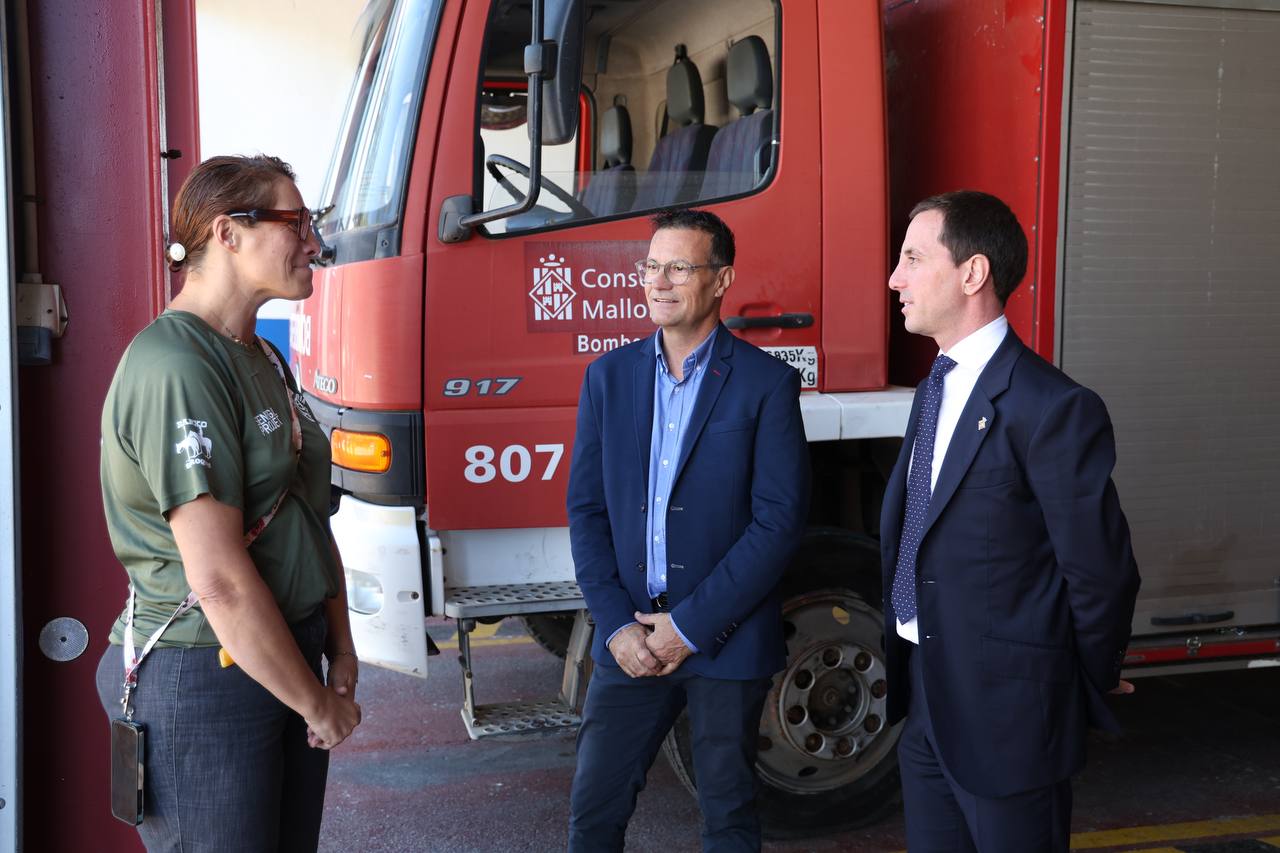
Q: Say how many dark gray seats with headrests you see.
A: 3